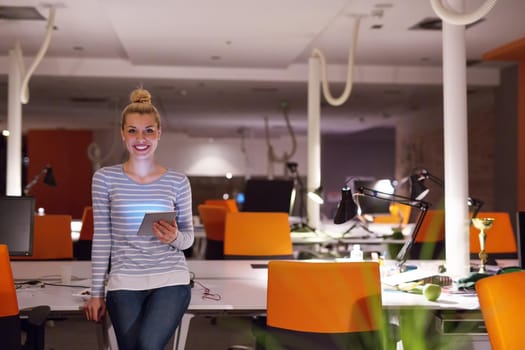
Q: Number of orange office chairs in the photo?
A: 11